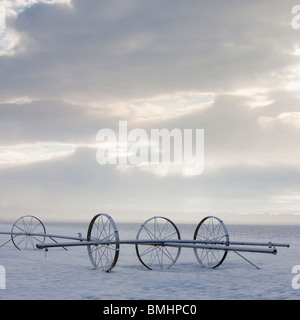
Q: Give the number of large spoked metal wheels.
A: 4